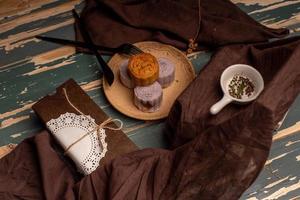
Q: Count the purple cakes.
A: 3